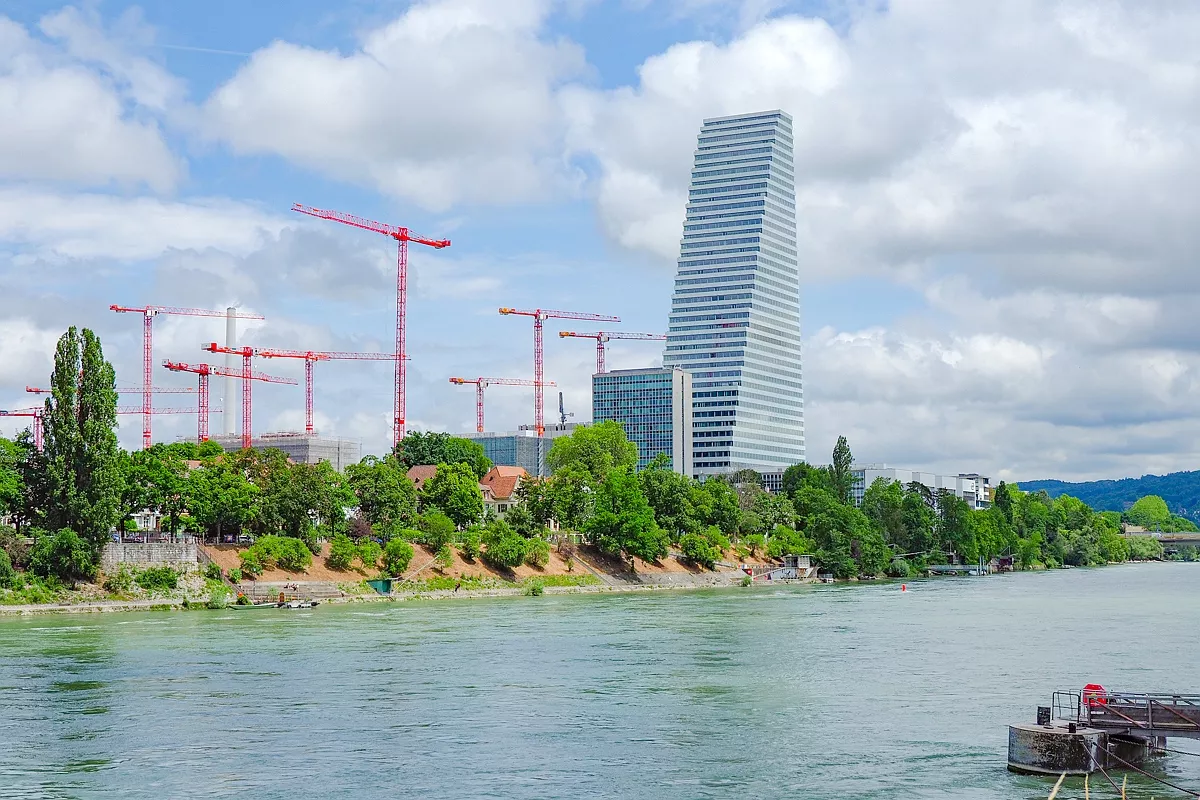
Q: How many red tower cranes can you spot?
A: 10